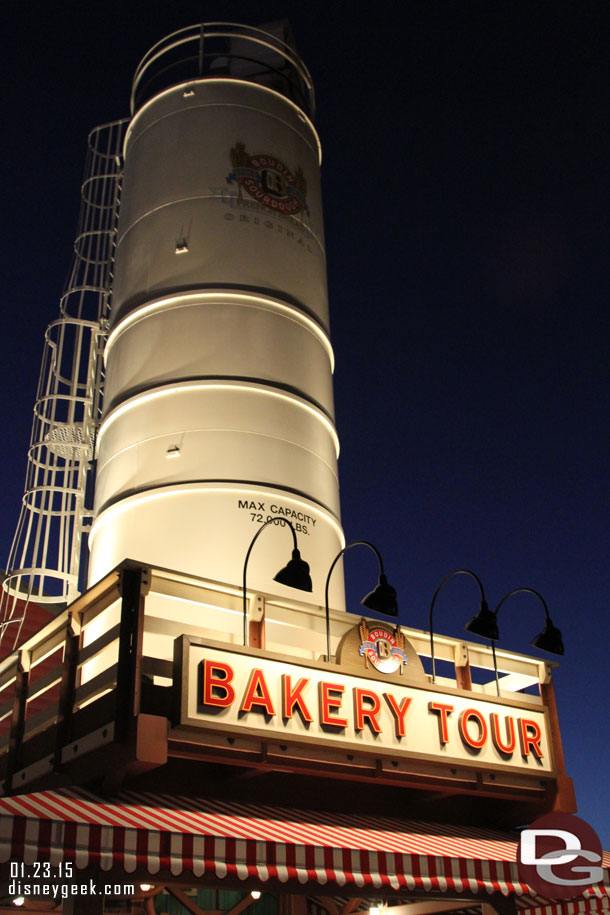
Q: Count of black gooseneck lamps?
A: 4